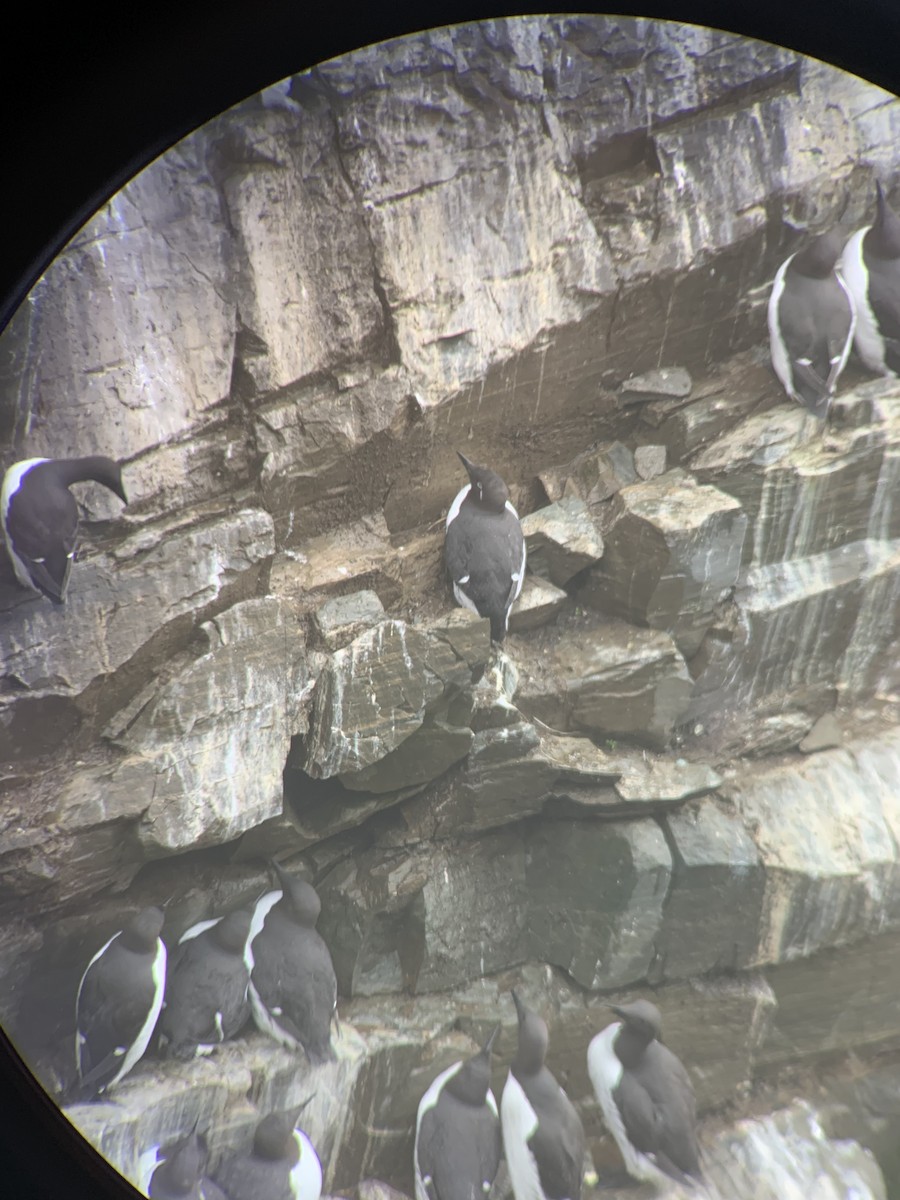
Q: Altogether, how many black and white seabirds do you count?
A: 12